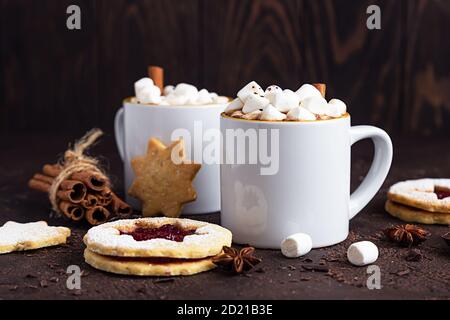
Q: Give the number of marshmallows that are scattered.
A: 2